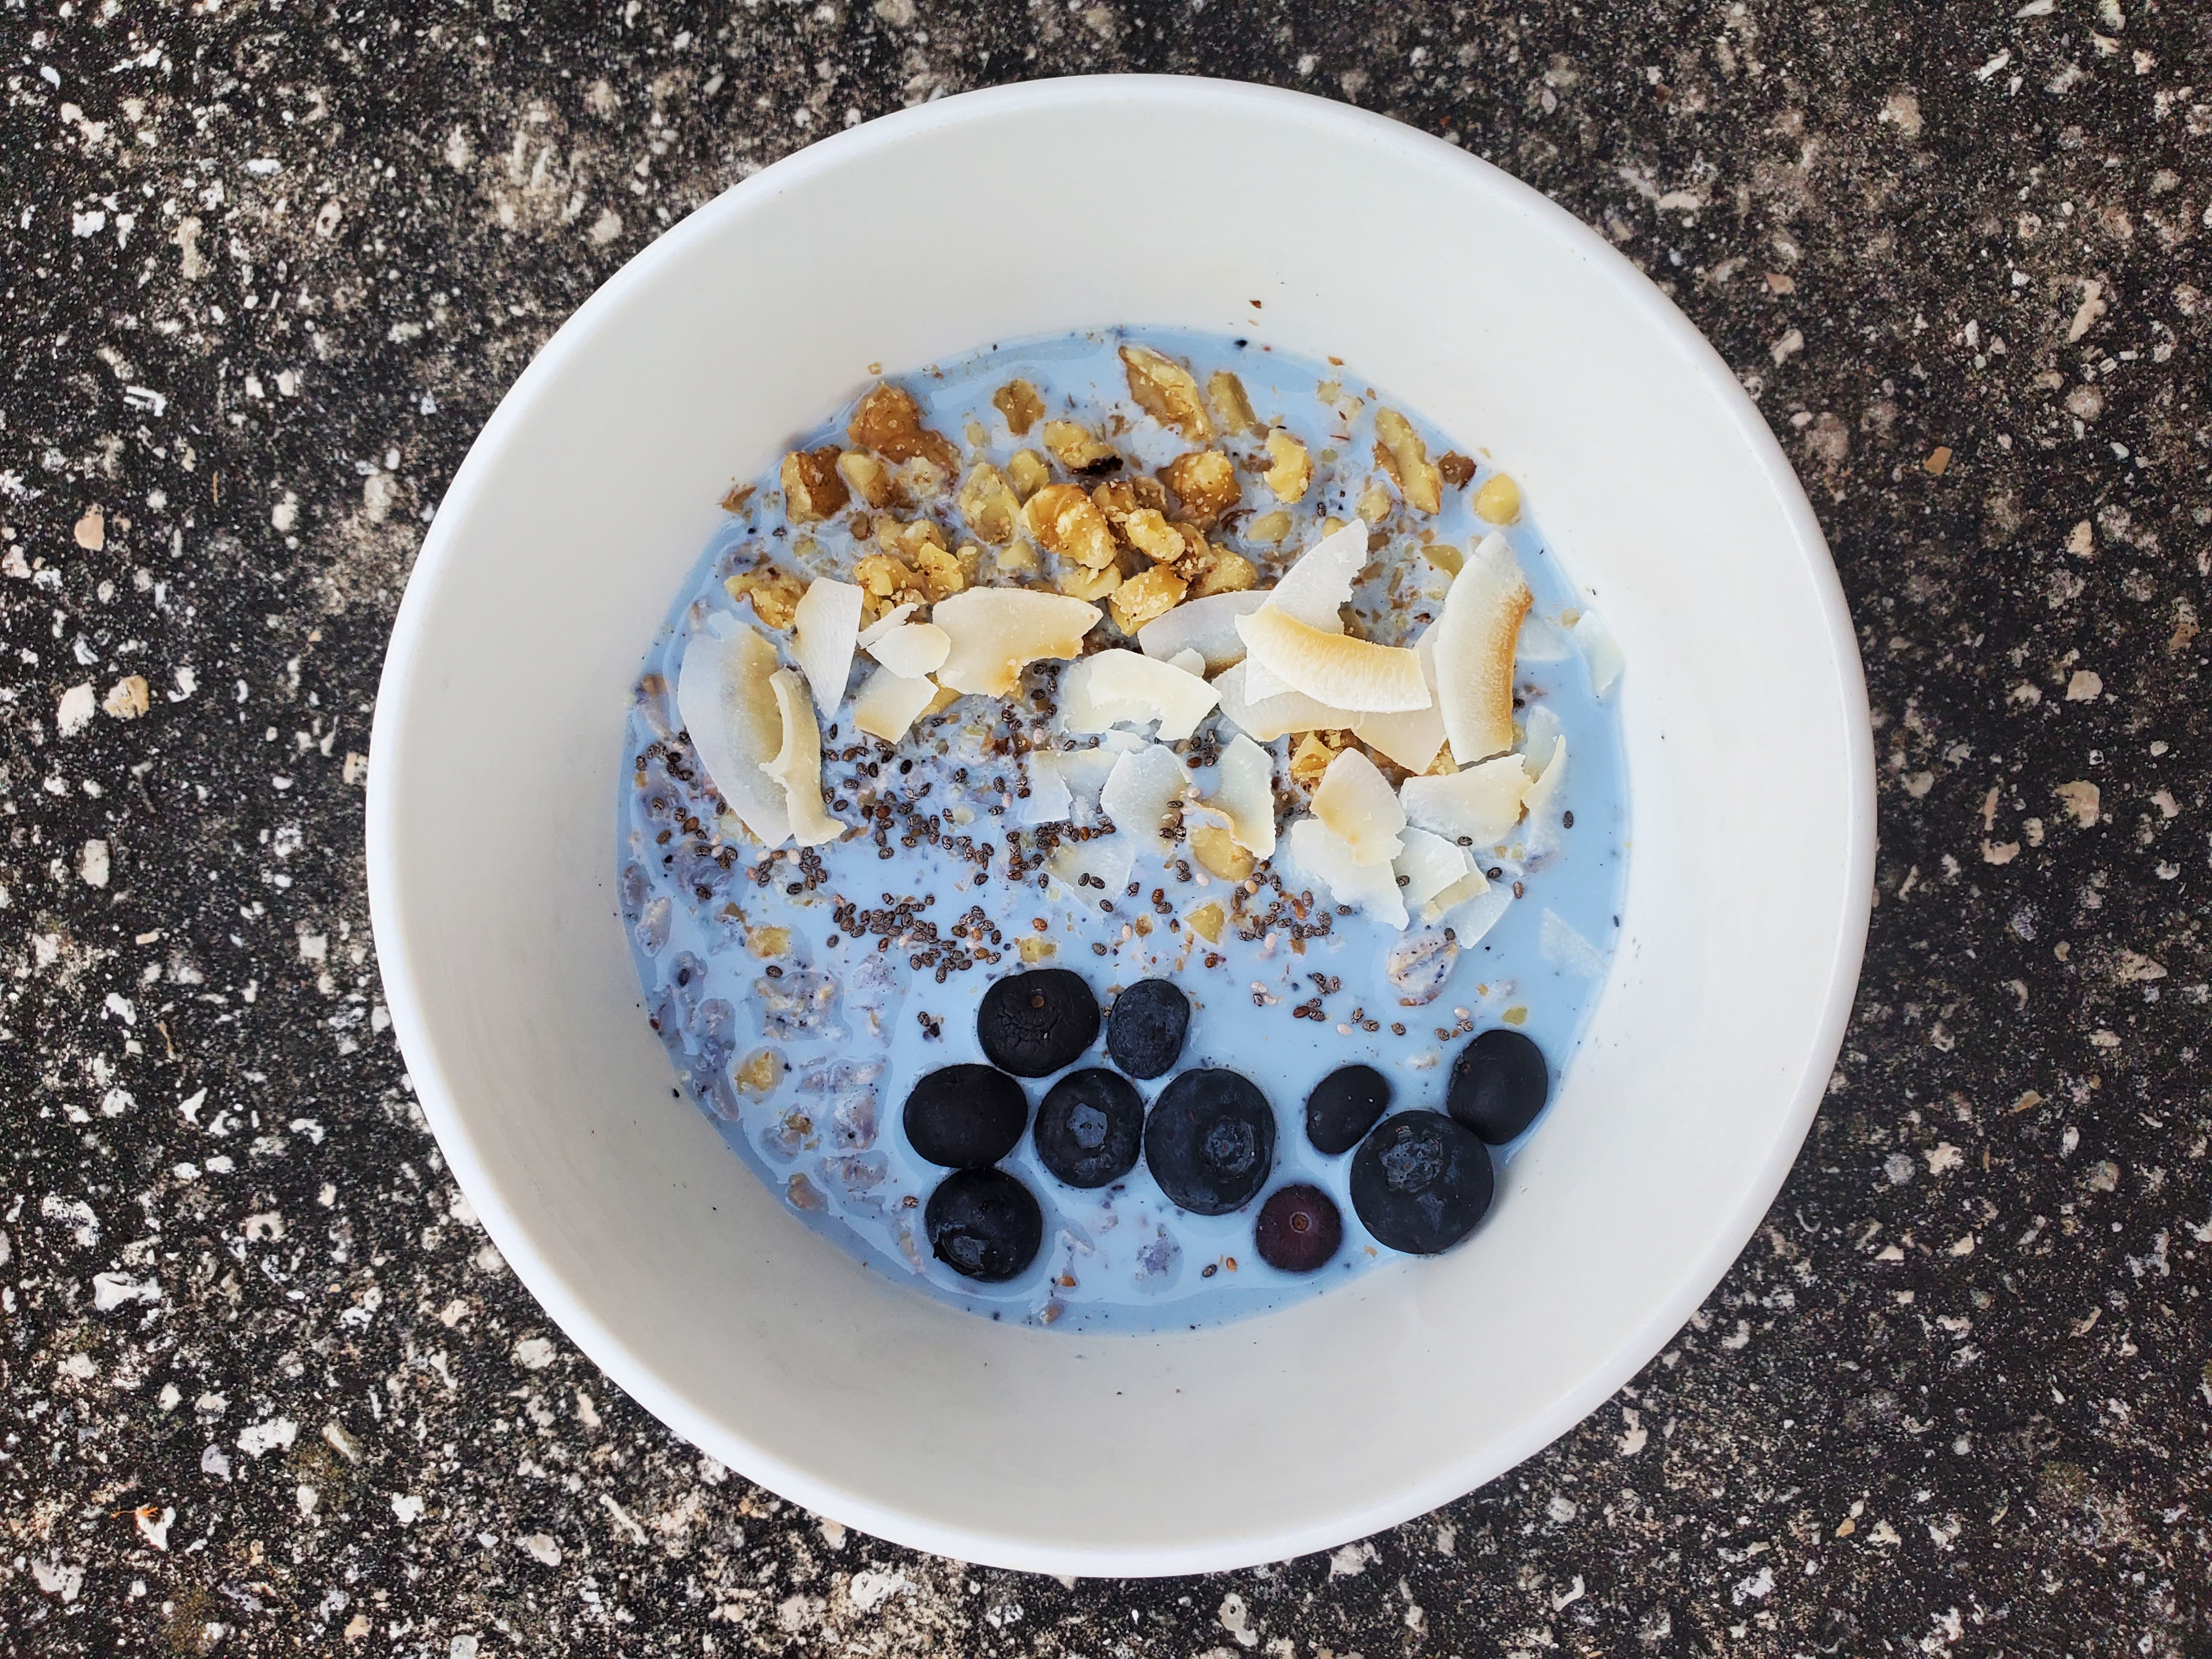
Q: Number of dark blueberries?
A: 10